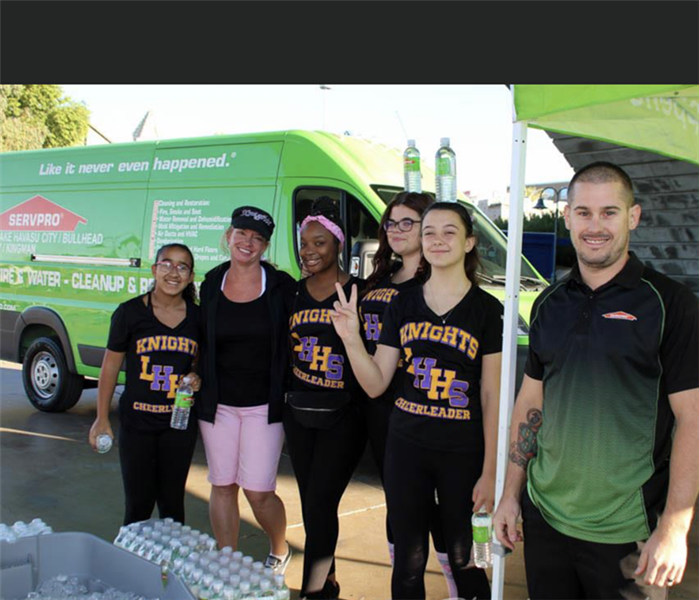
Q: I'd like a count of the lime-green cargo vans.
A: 1